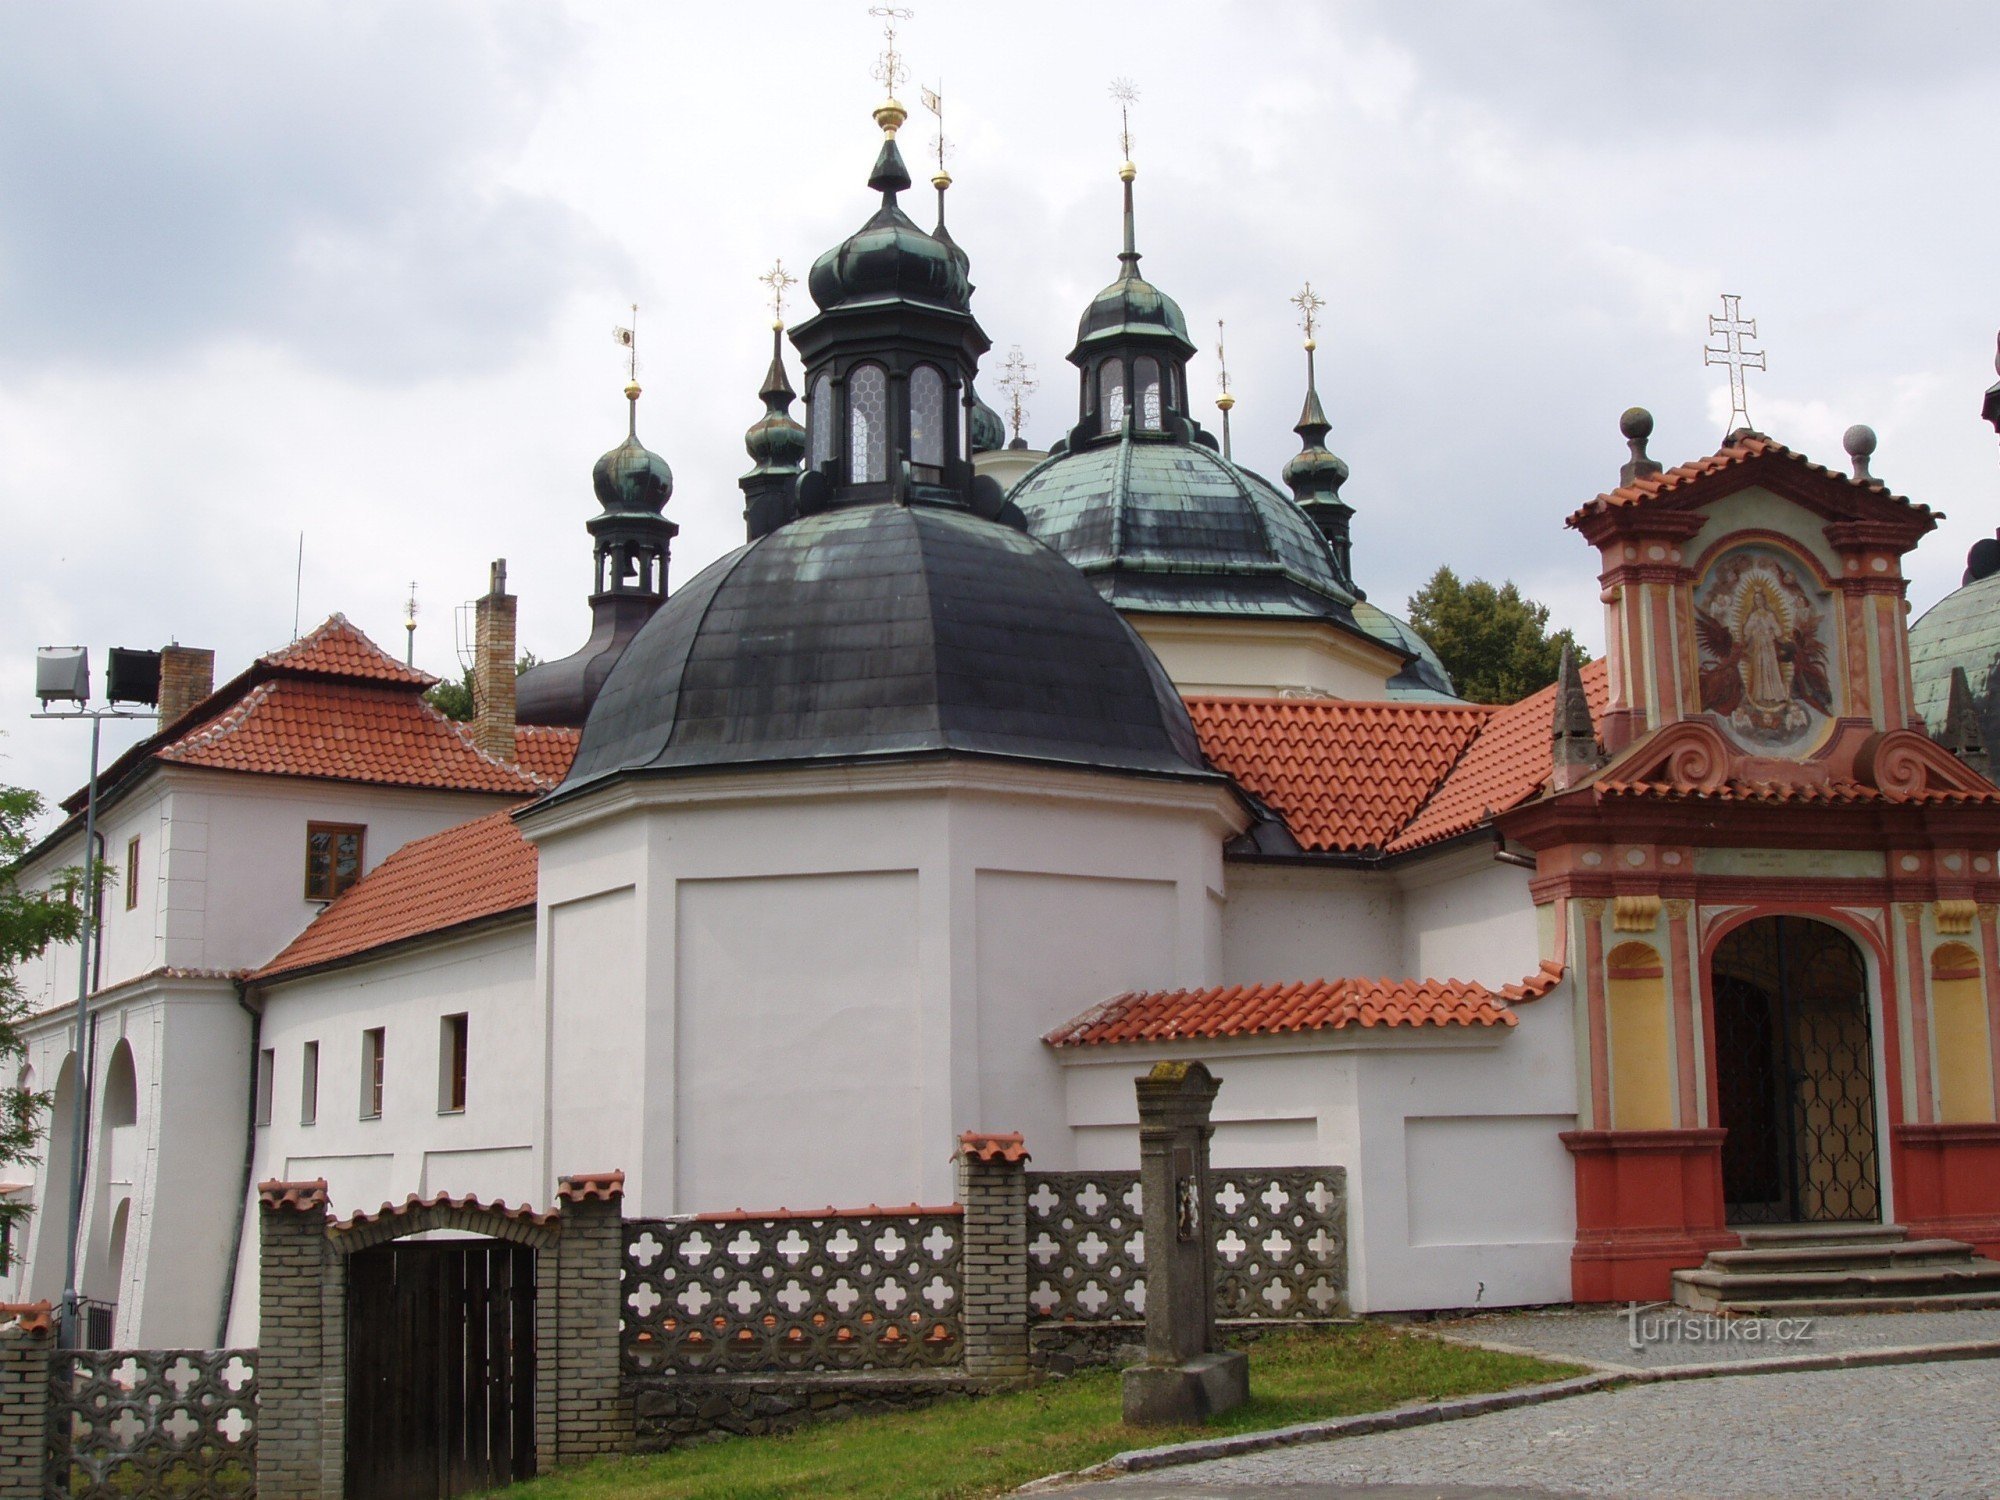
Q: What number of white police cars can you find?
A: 0